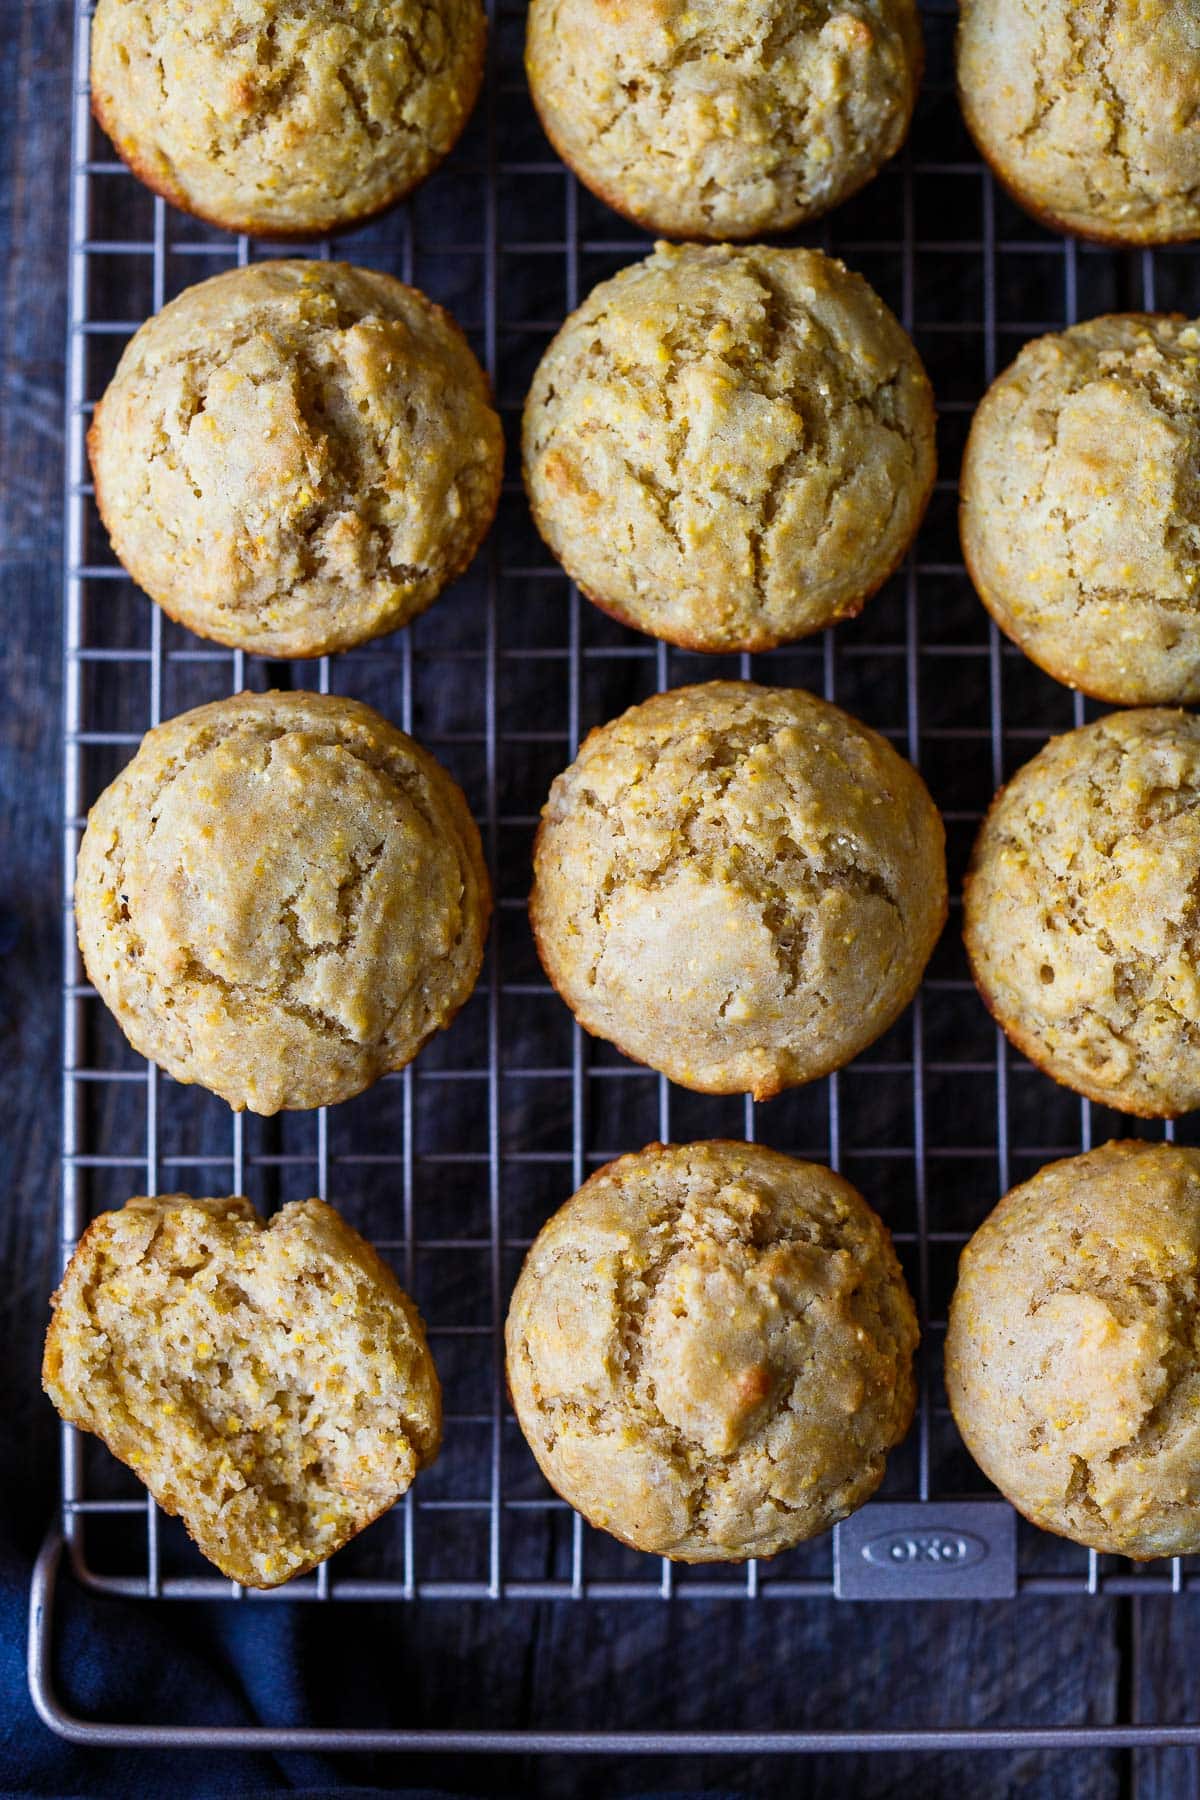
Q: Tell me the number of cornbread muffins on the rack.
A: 12